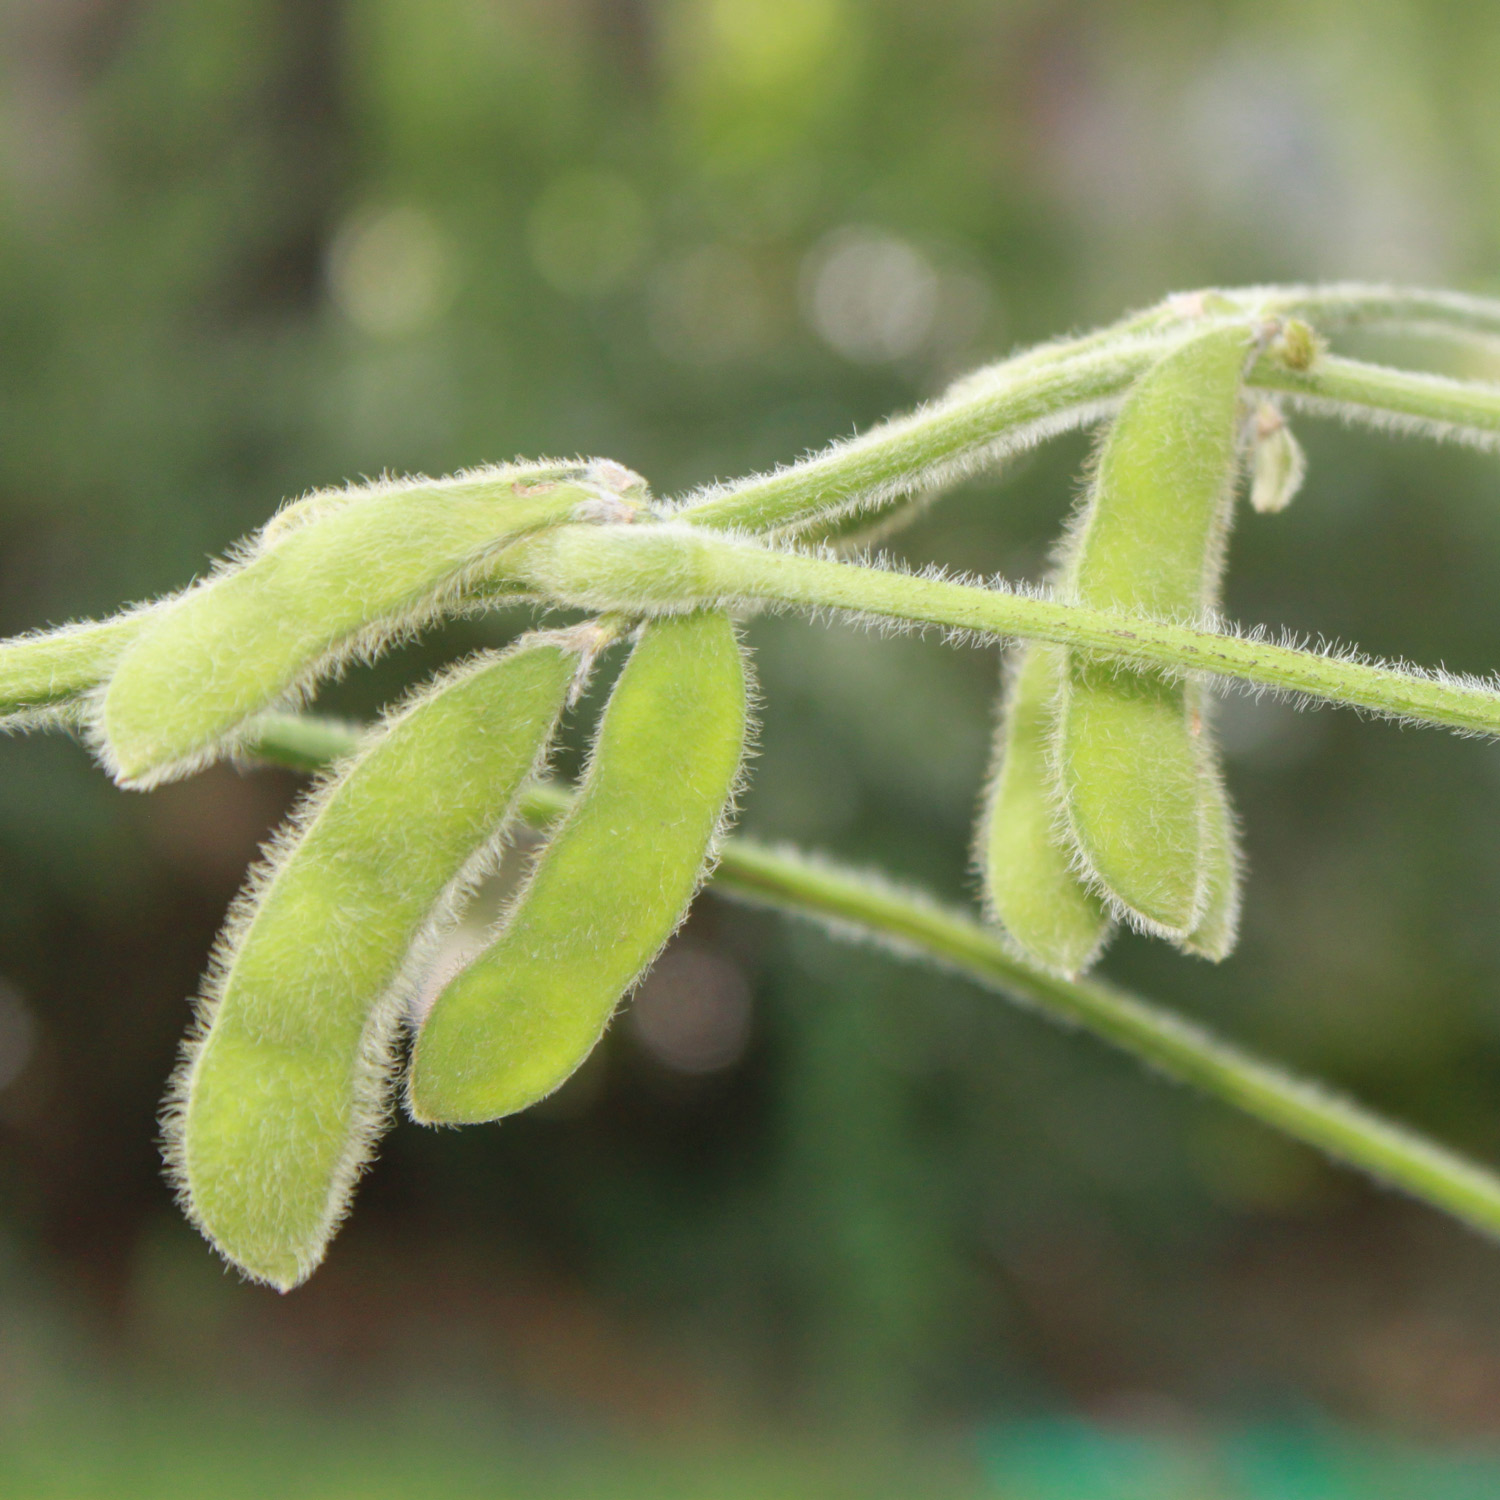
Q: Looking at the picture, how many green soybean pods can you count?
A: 6